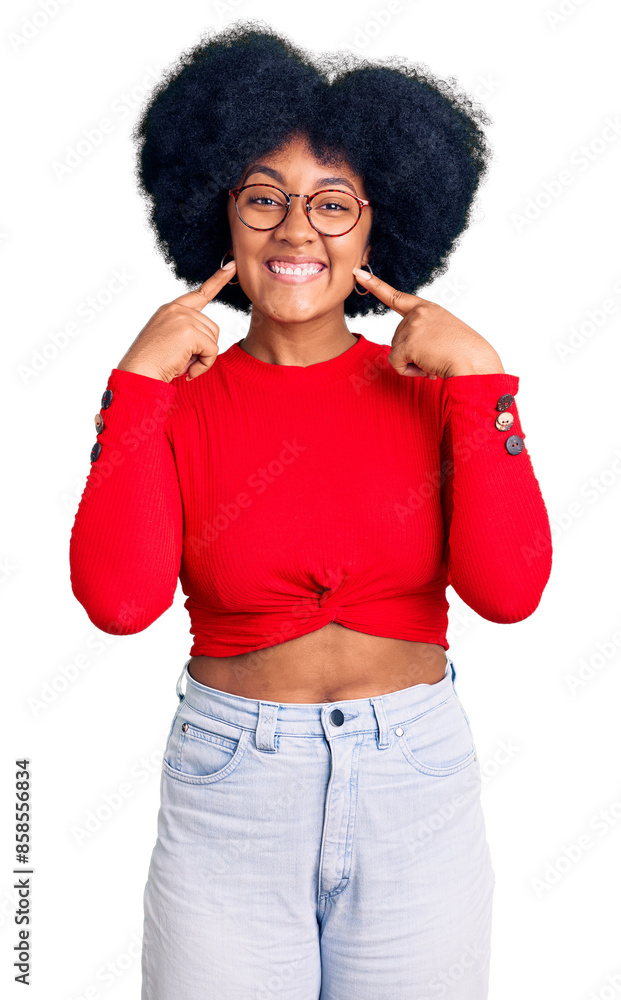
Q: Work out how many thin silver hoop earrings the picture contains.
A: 2